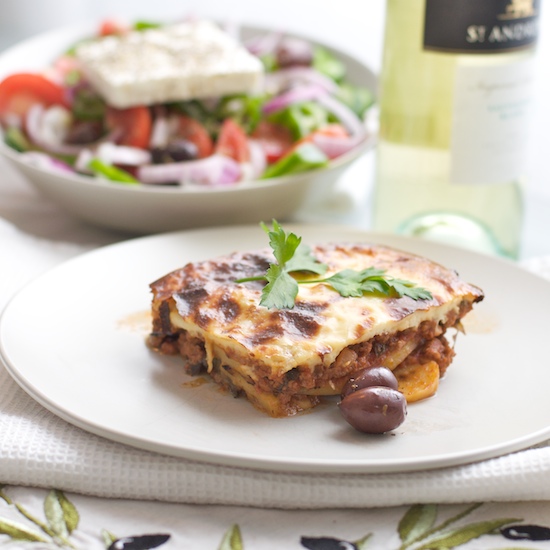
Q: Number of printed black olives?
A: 3